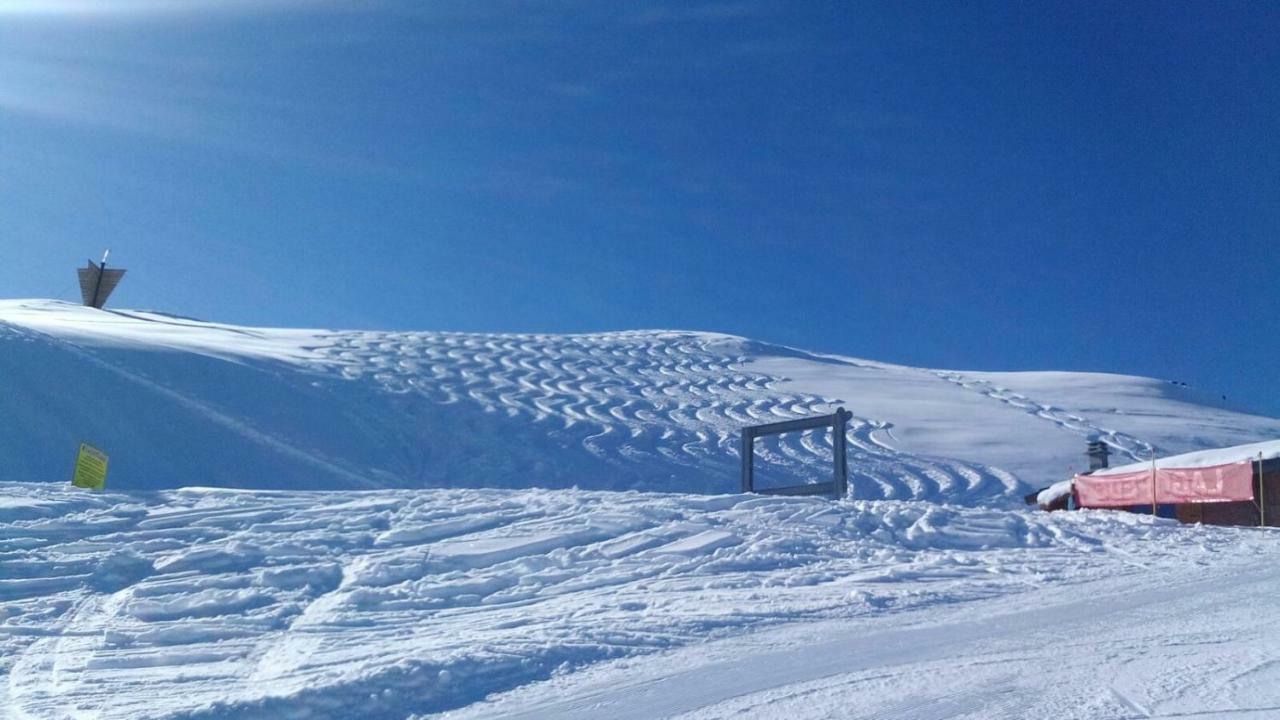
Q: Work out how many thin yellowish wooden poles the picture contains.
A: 2